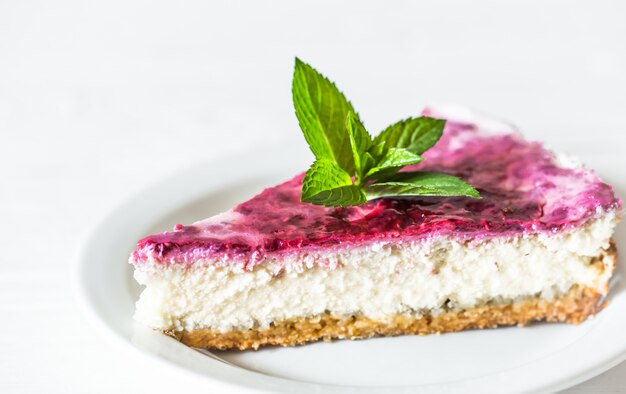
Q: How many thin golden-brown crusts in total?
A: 1